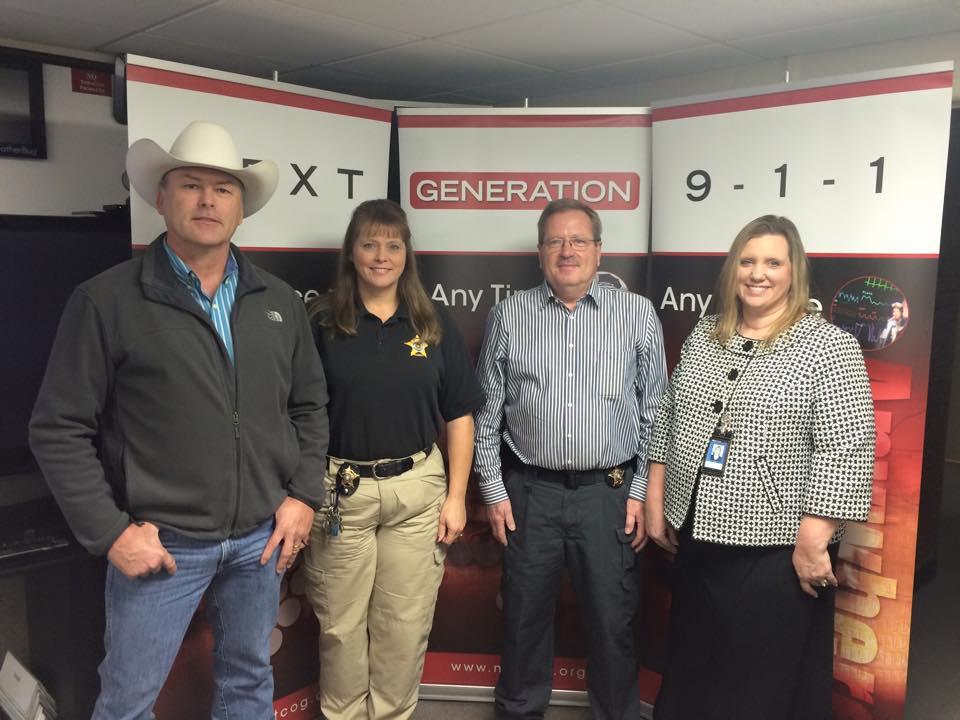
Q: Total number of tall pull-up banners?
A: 3